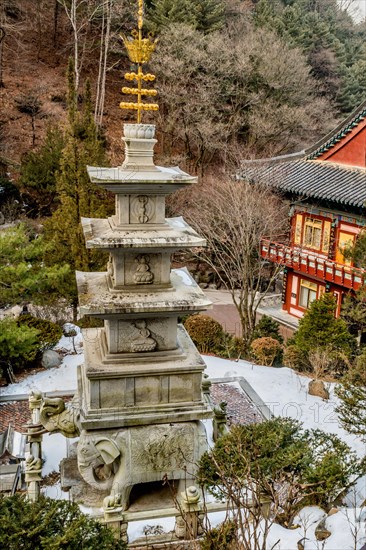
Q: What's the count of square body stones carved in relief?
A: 3